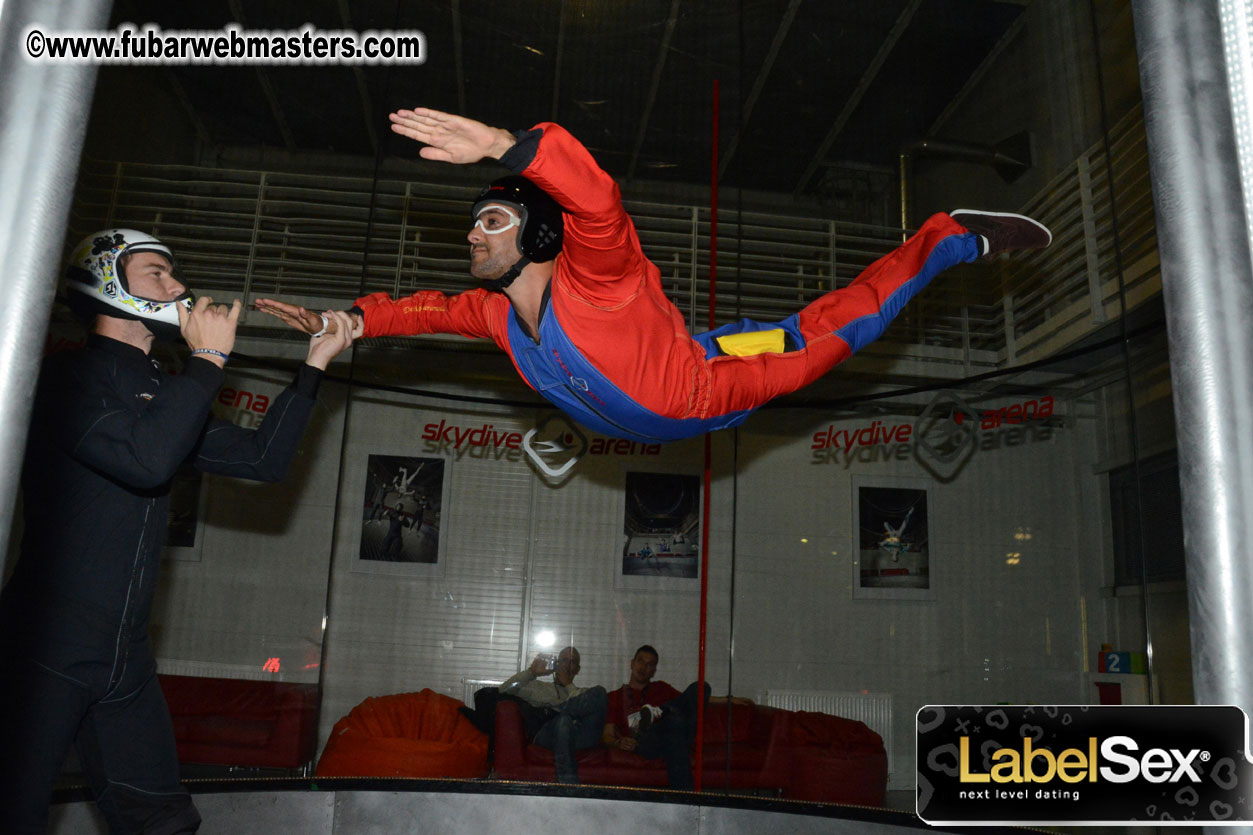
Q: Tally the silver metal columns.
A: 2